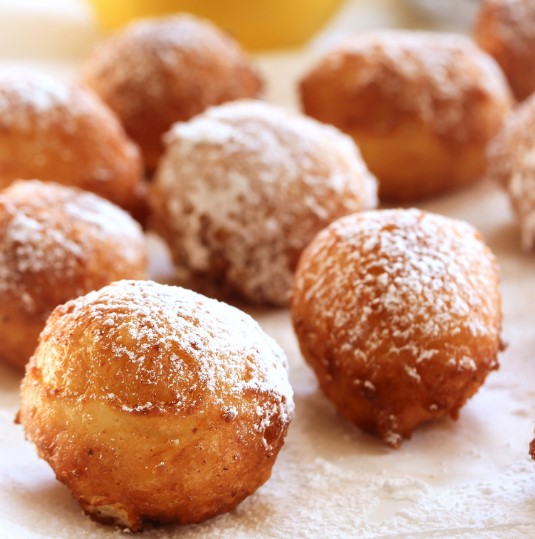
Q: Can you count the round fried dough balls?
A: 9